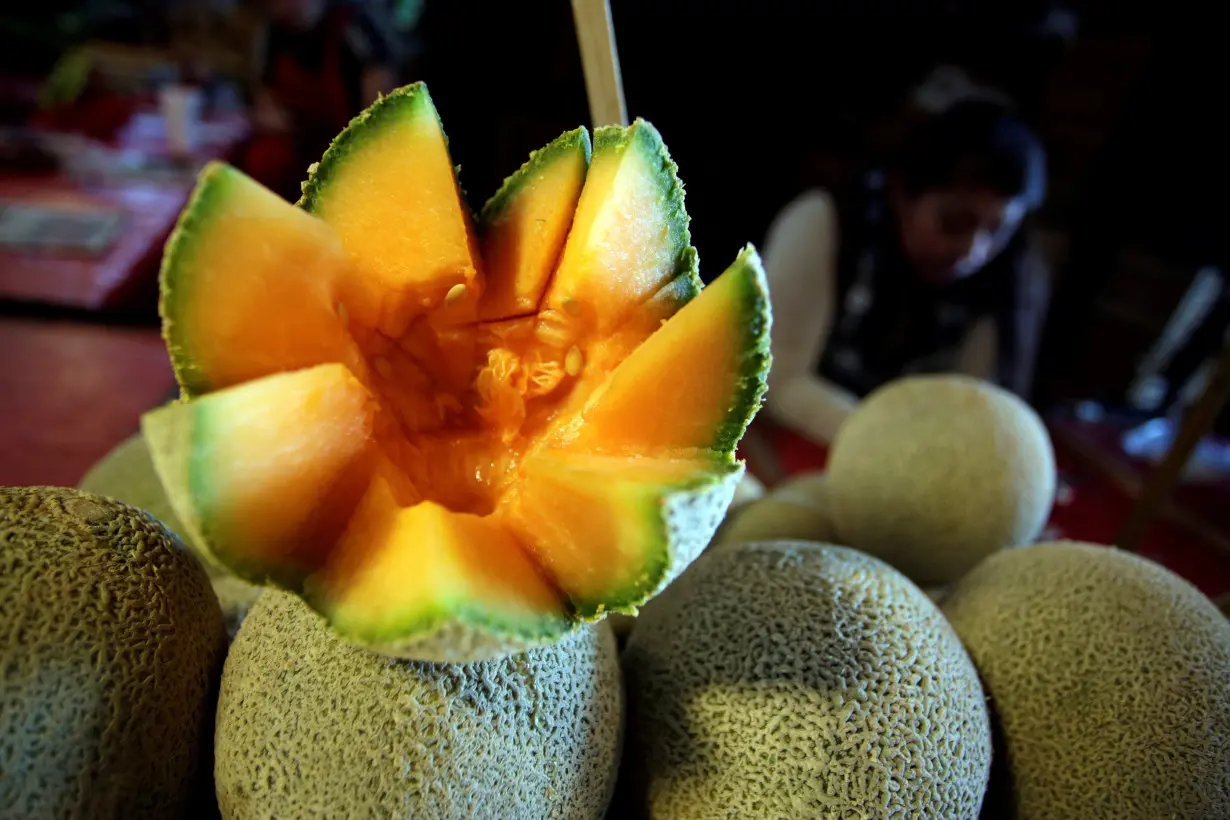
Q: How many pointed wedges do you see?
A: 8